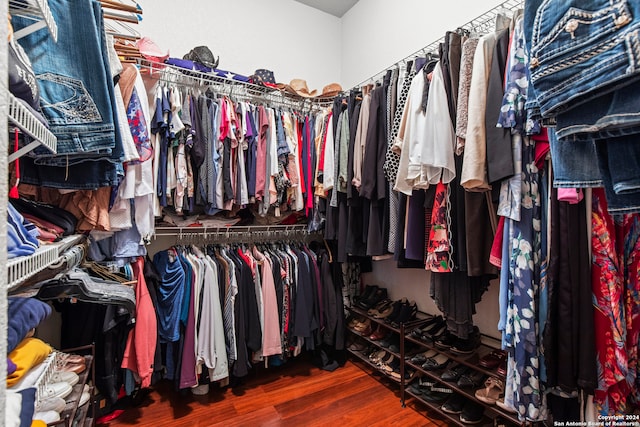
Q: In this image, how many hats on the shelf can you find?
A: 5